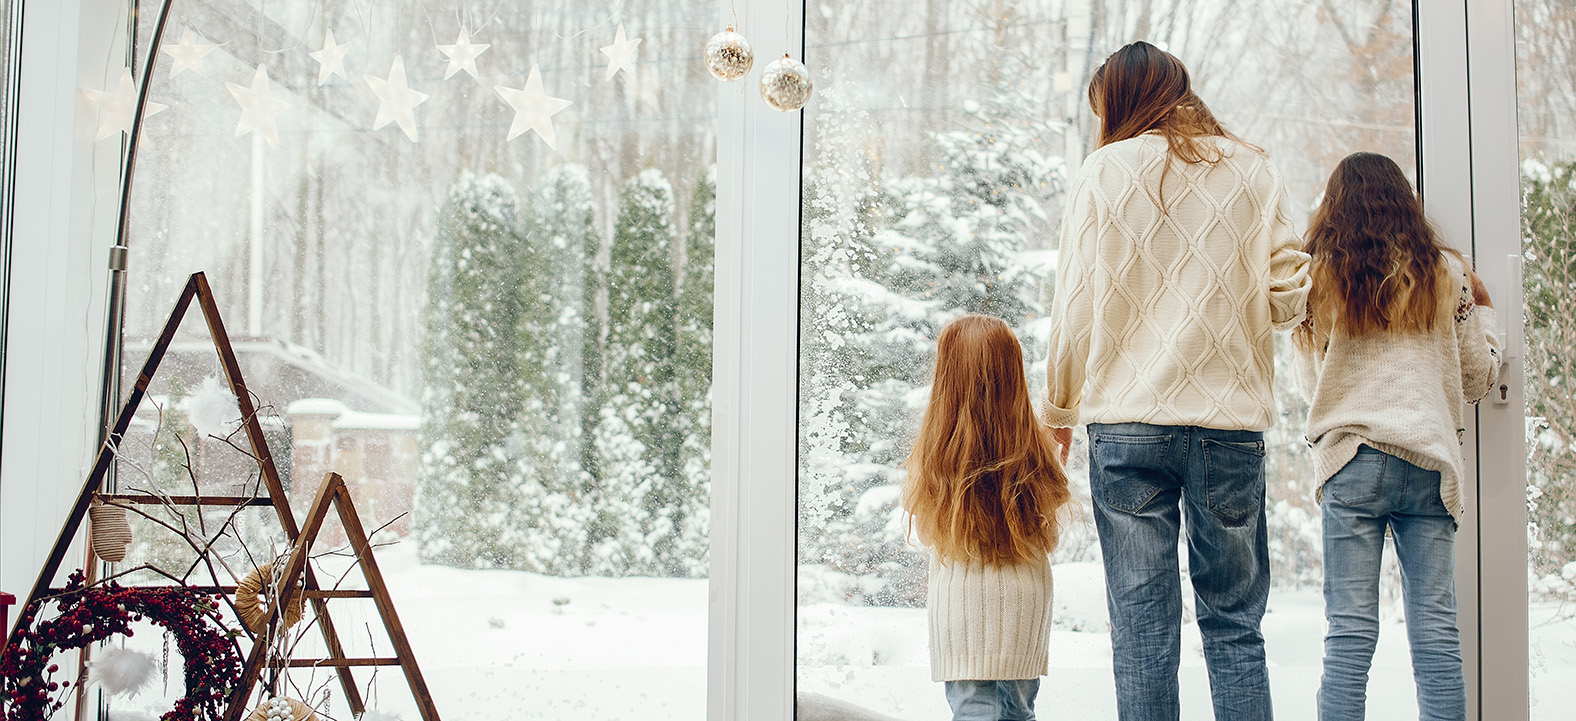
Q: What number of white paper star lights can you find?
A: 8